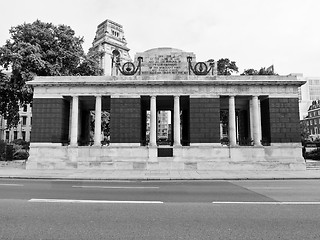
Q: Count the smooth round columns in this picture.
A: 6